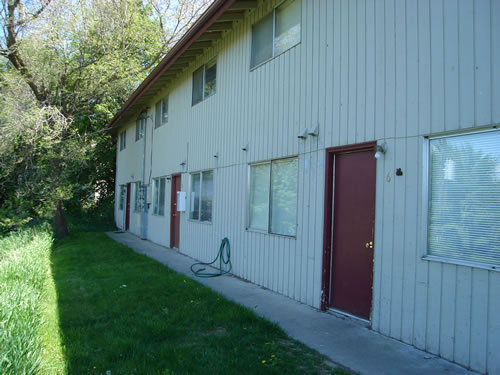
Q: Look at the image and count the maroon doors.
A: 3